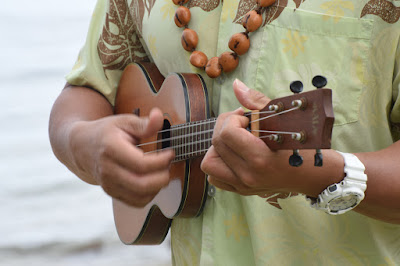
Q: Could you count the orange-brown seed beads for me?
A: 9